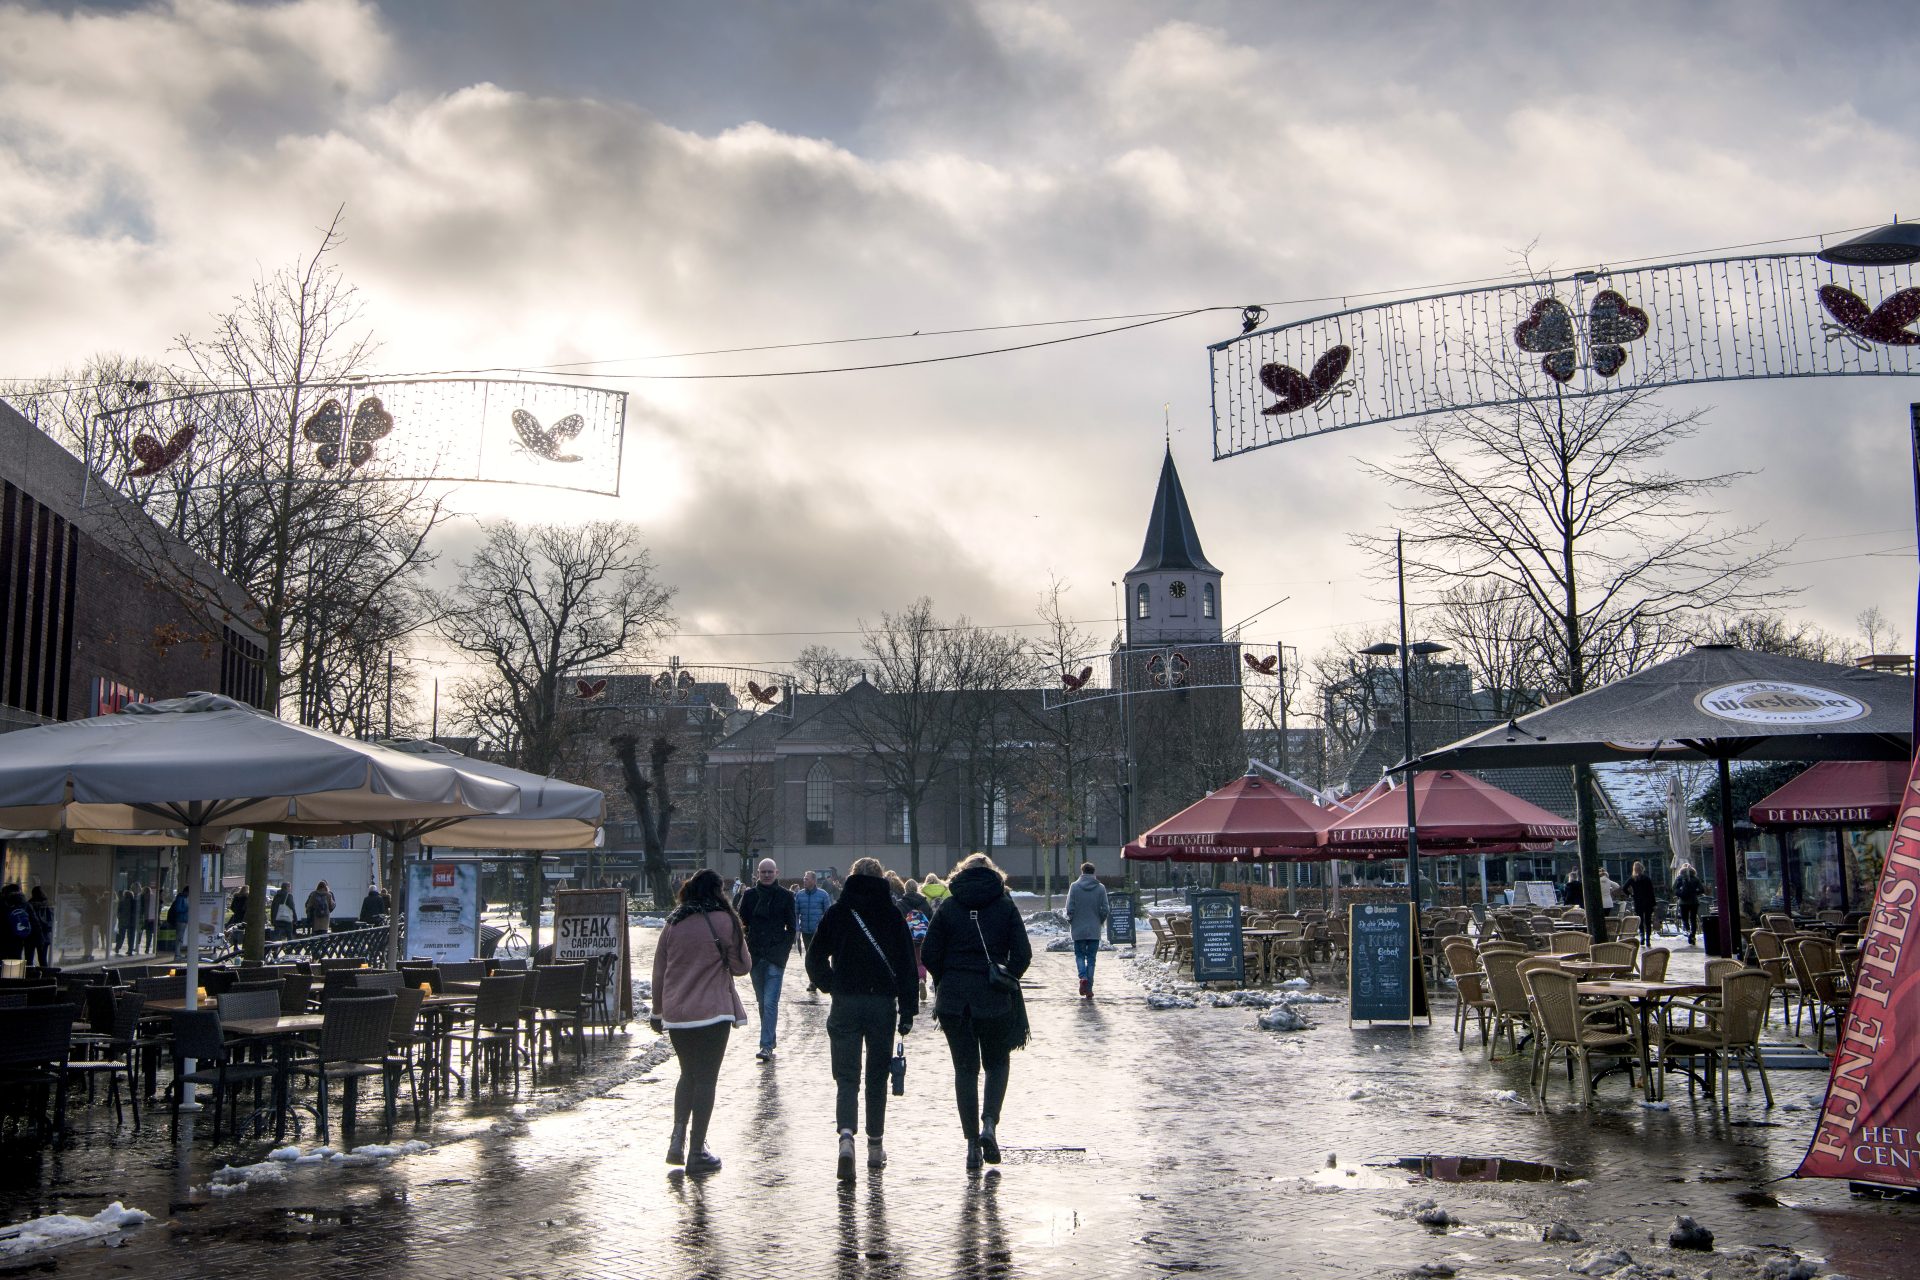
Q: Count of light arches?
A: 4